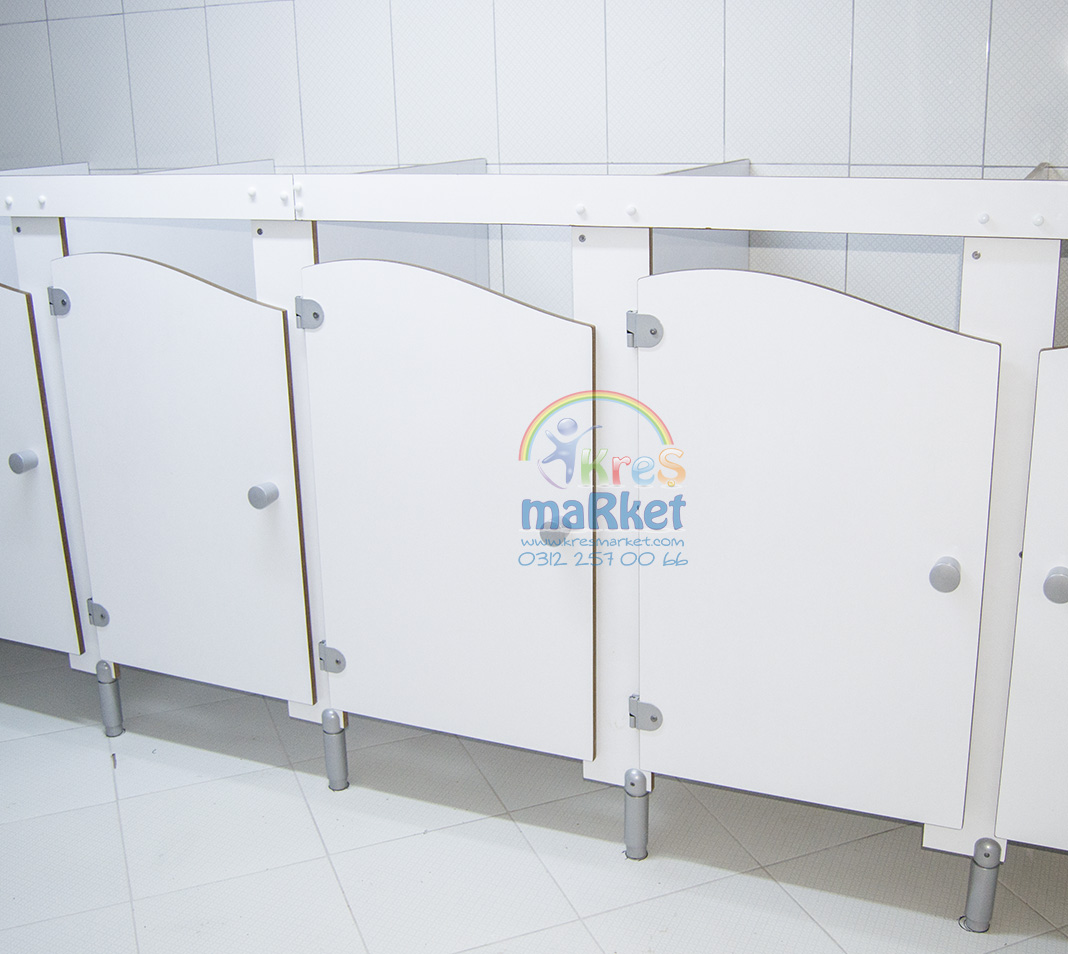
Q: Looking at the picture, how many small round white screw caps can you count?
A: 10